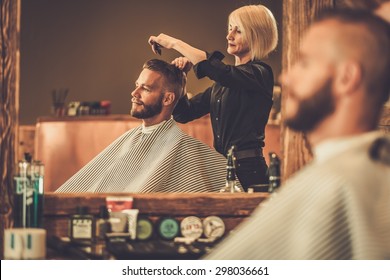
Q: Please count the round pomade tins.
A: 4